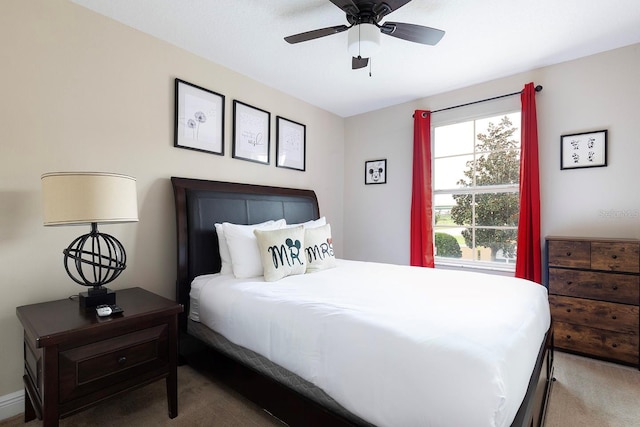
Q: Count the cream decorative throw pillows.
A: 2